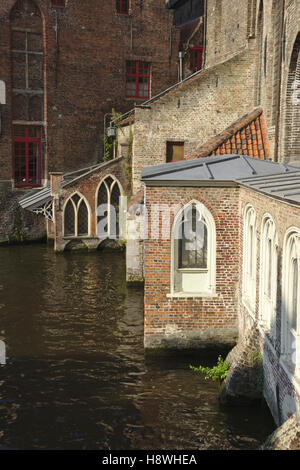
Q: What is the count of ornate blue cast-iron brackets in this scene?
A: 0